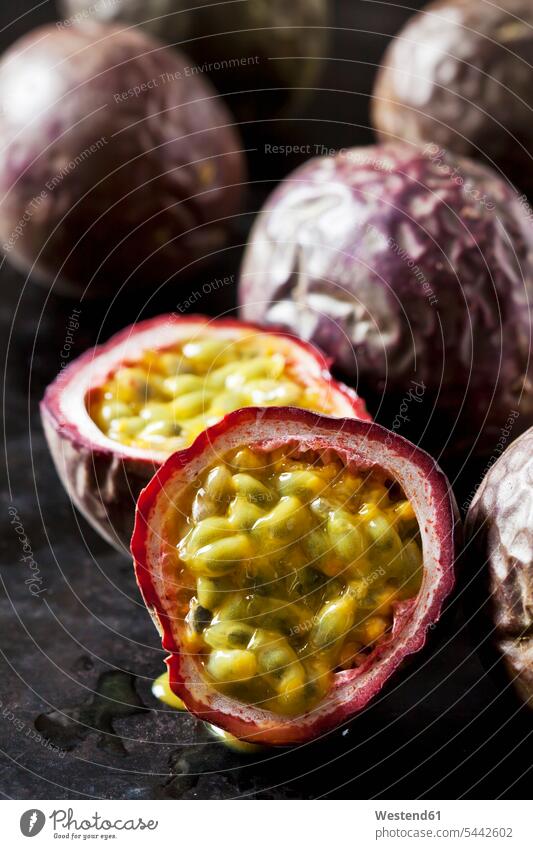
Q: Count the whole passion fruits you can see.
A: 5